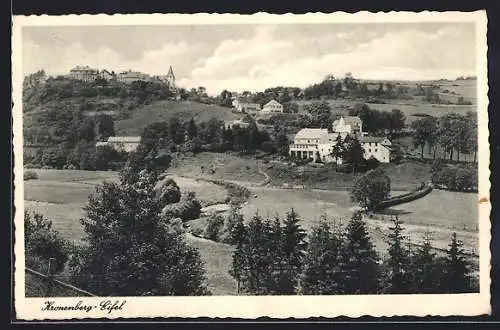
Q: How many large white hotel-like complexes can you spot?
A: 1